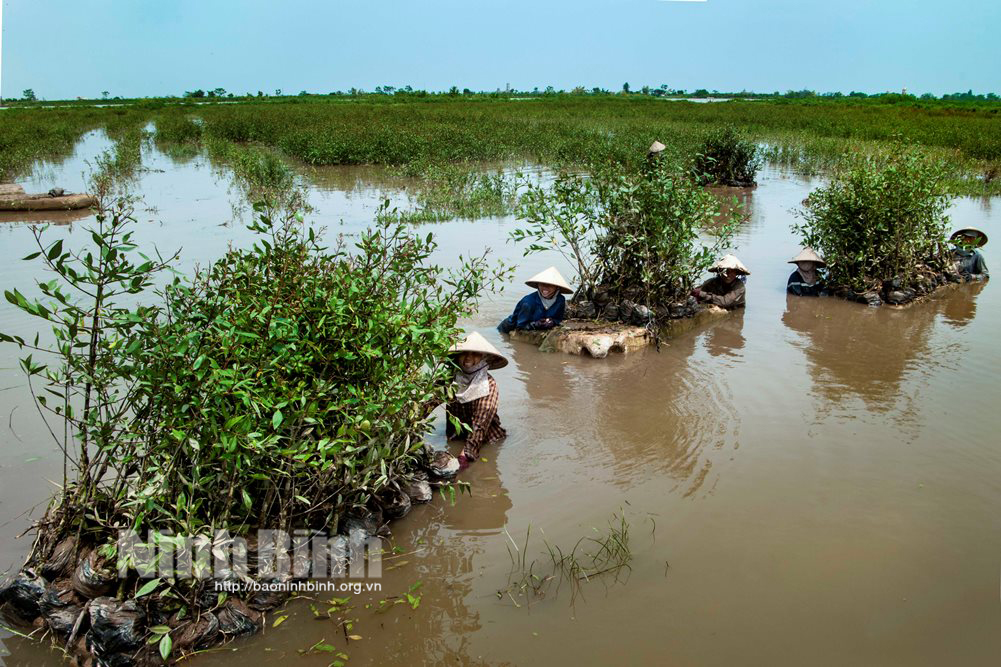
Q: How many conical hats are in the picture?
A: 6